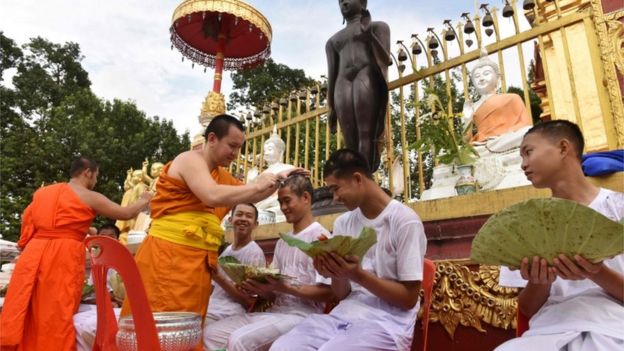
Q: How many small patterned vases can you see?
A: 1